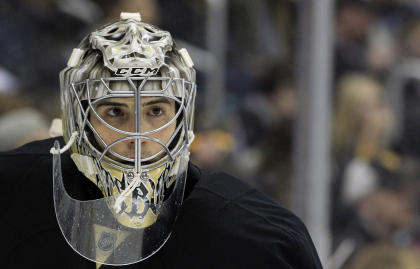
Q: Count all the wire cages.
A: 1